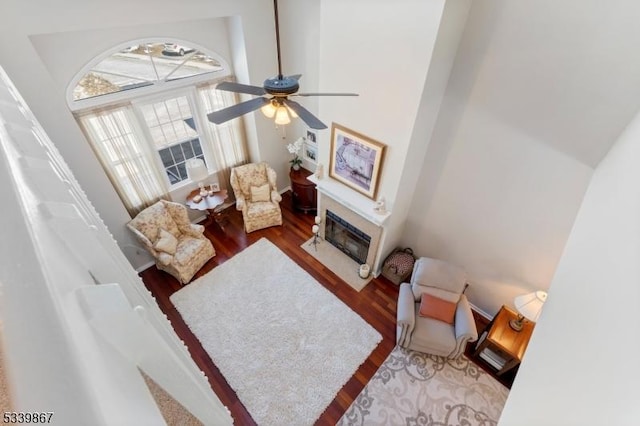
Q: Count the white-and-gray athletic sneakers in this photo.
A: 0